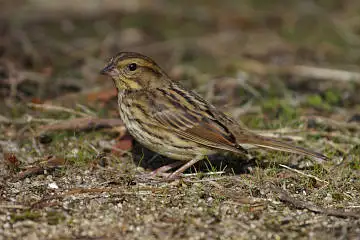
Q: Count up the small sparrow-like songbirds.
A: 1